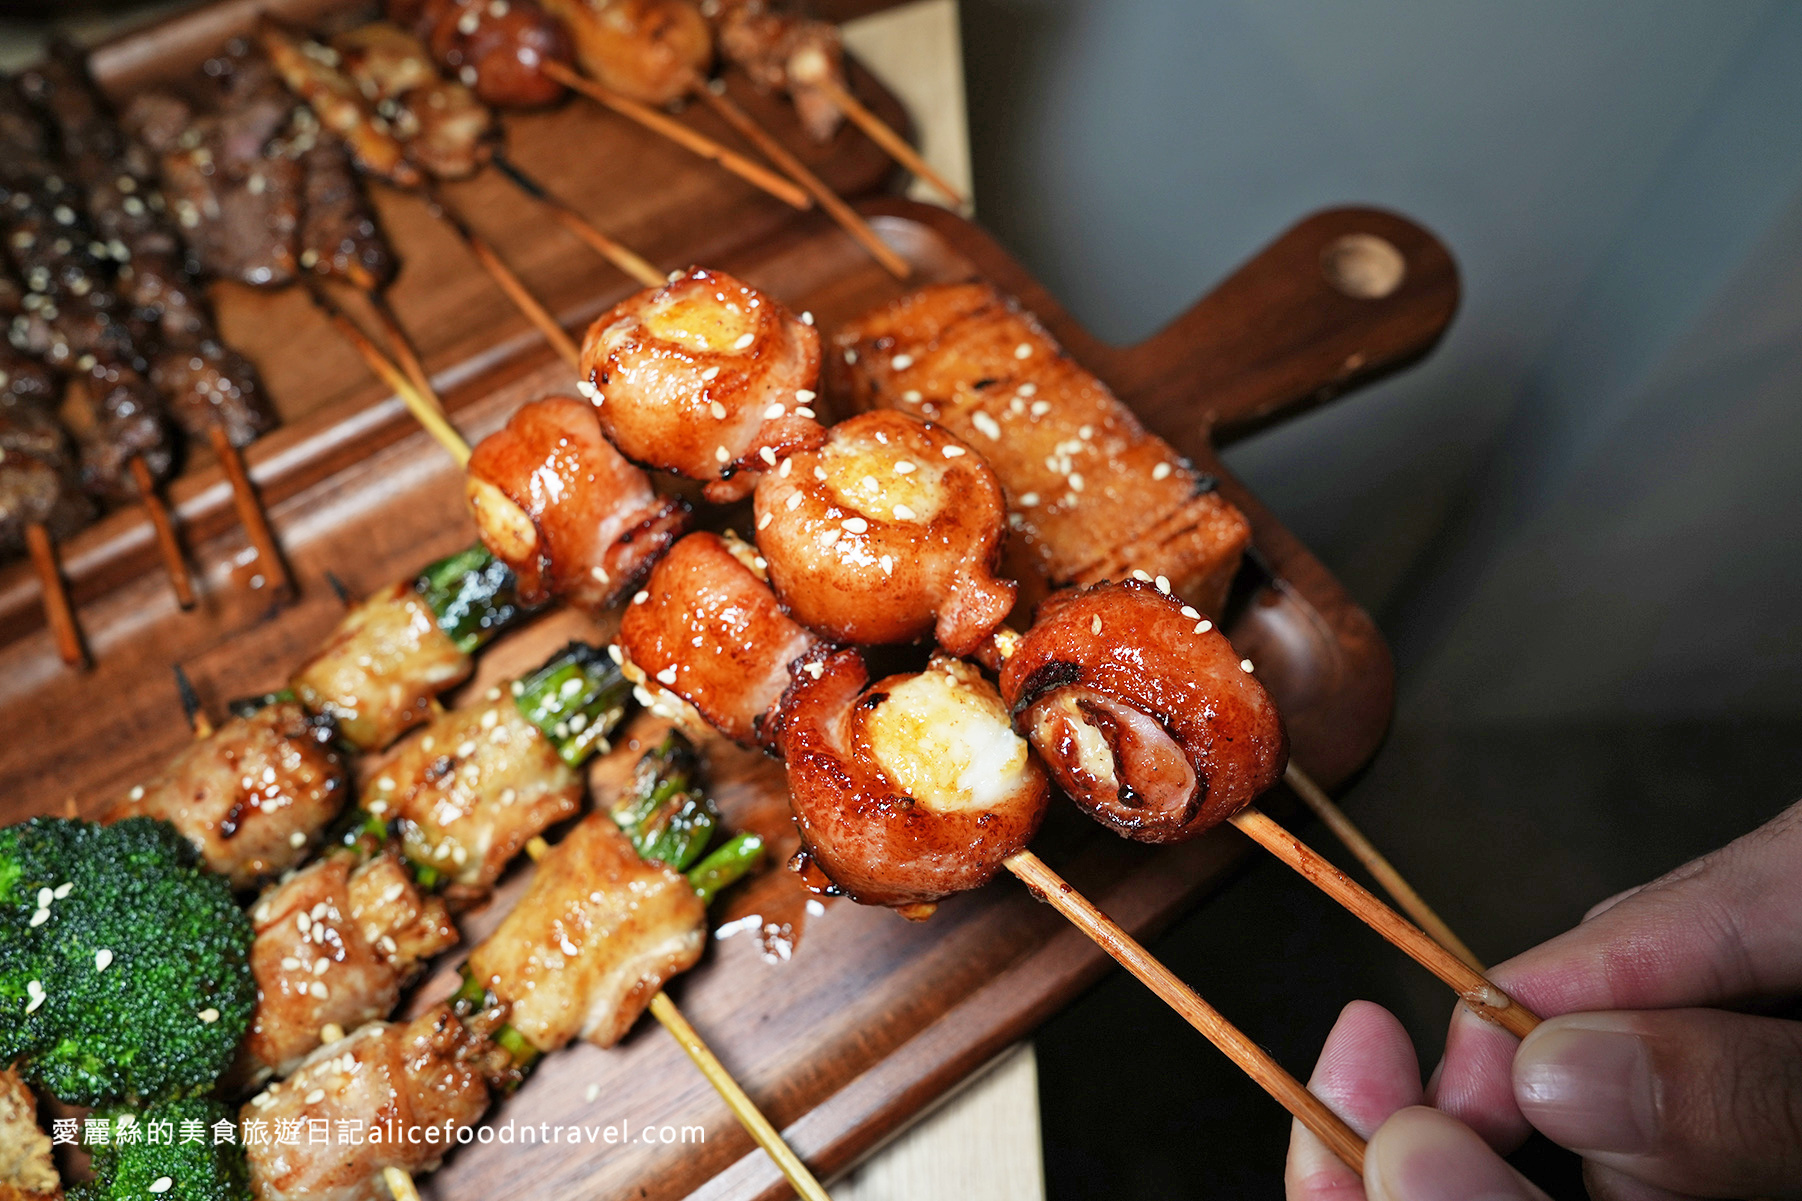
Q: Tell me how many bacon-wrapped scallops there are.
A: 6